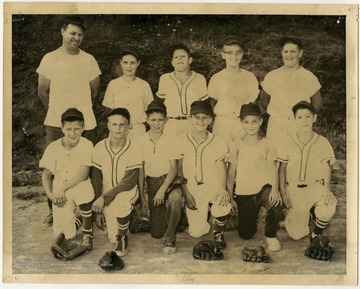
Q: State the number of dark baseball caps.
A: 11